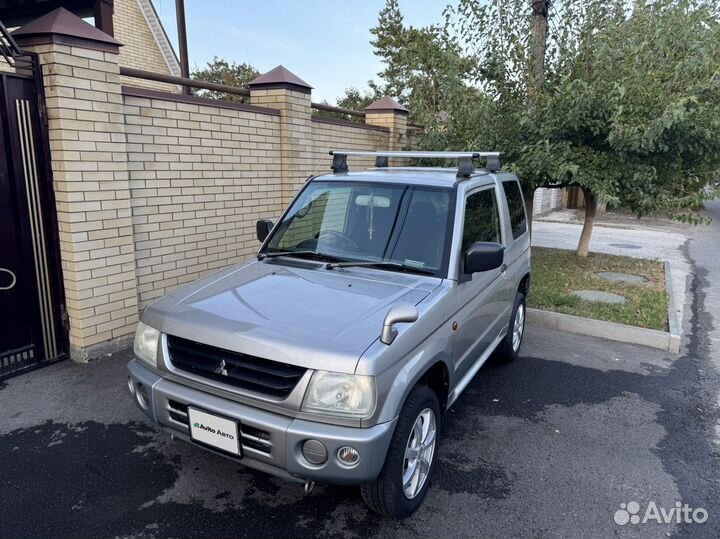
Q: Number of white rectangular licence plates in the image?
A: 1